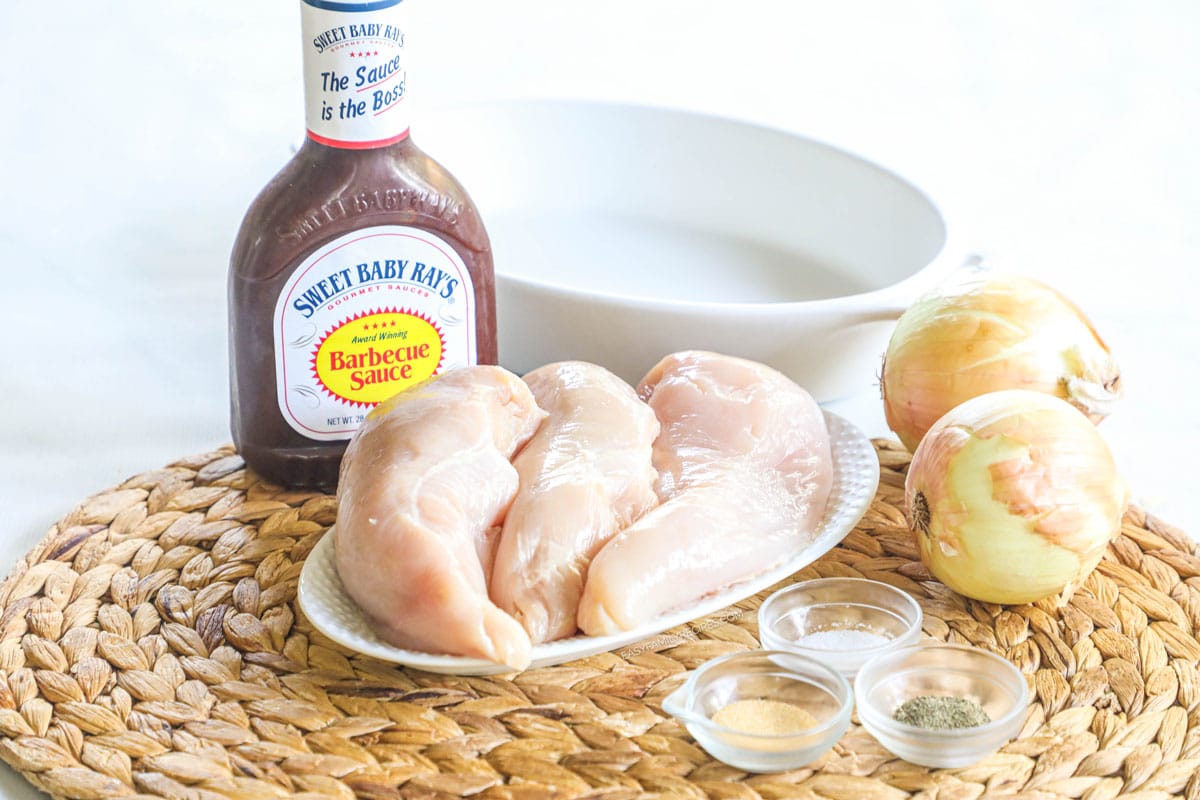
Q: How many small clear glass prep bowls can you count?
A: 3